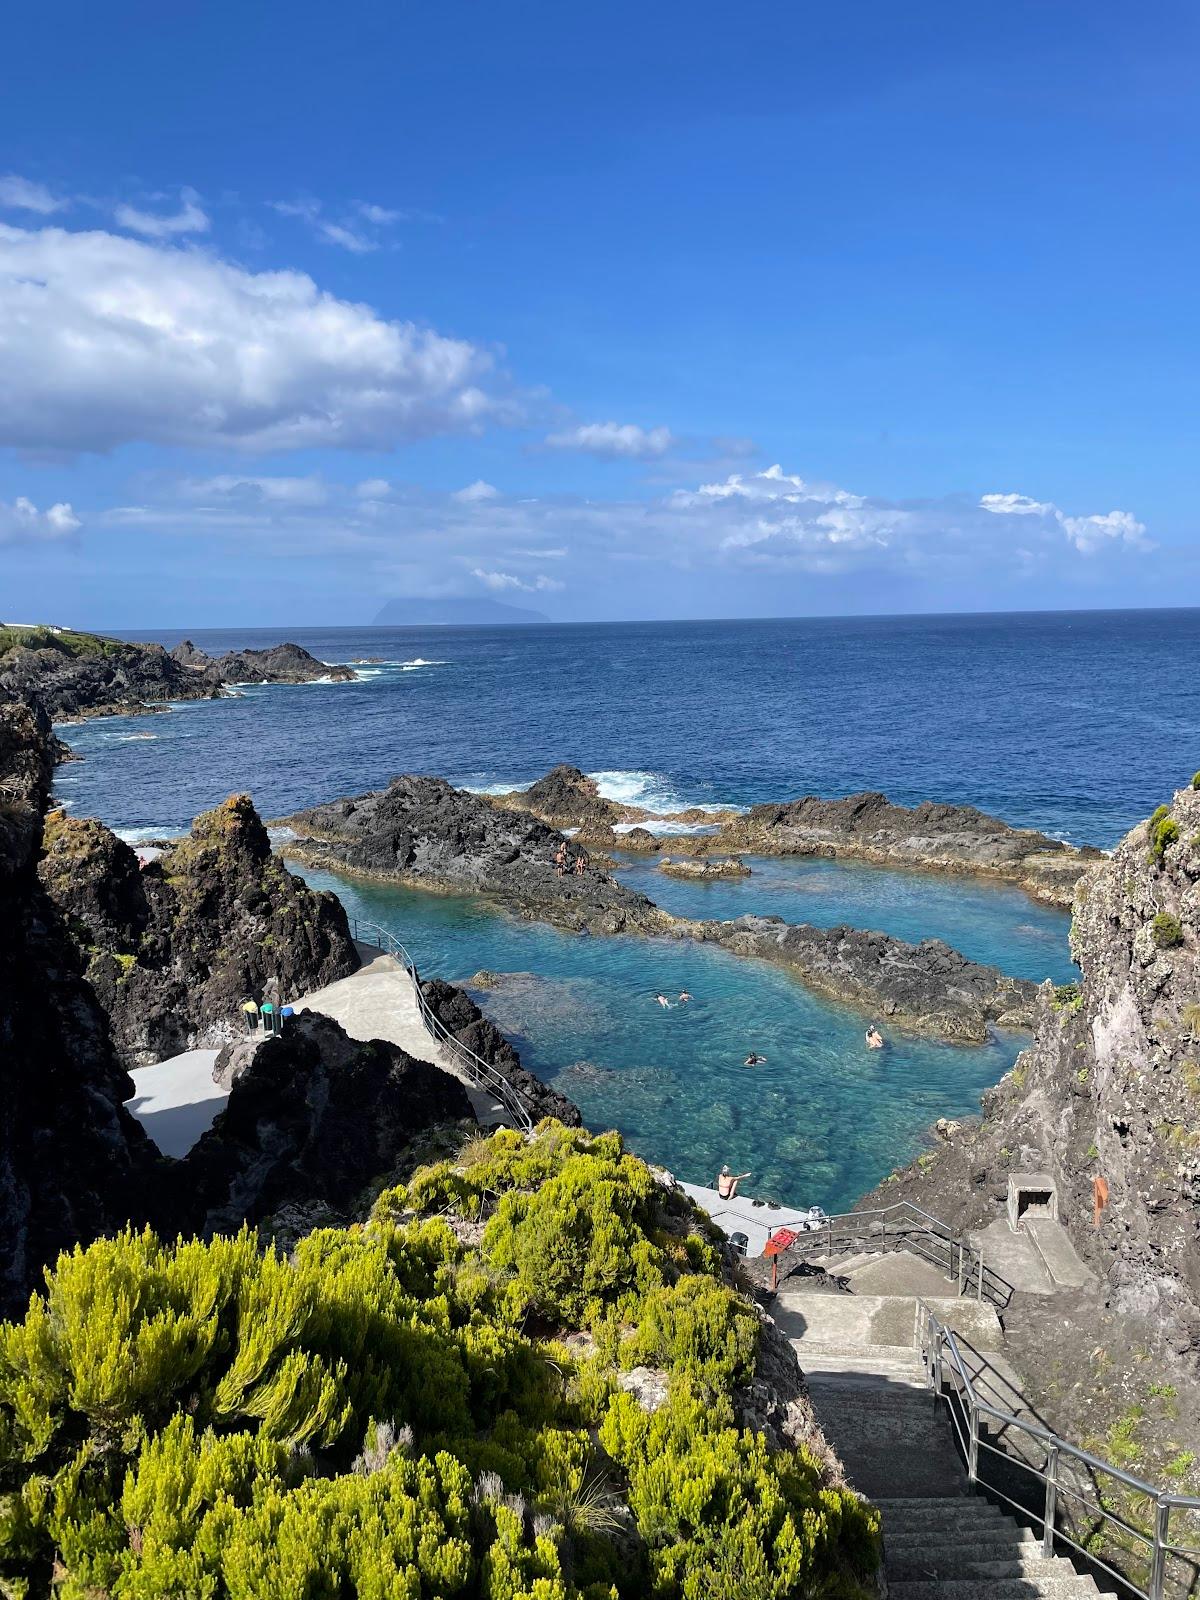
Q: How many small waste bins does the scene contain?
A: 3